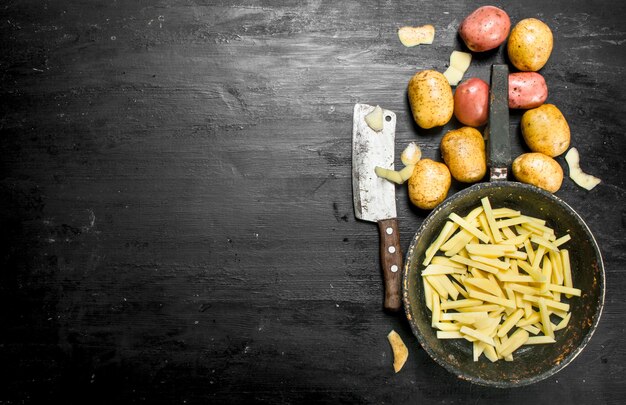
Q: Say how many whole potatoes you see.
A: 9